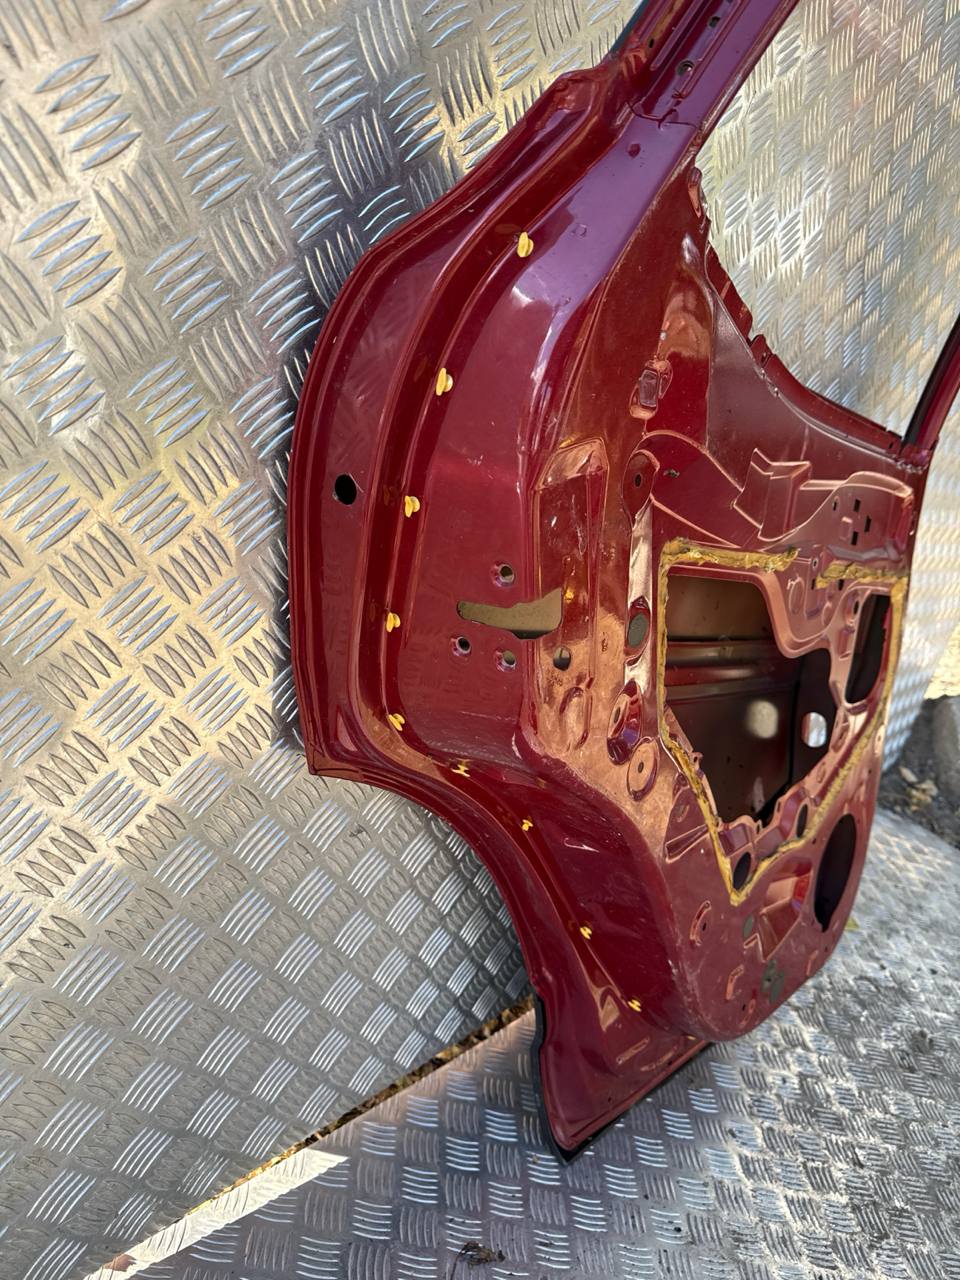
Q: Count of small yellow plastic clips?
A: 9